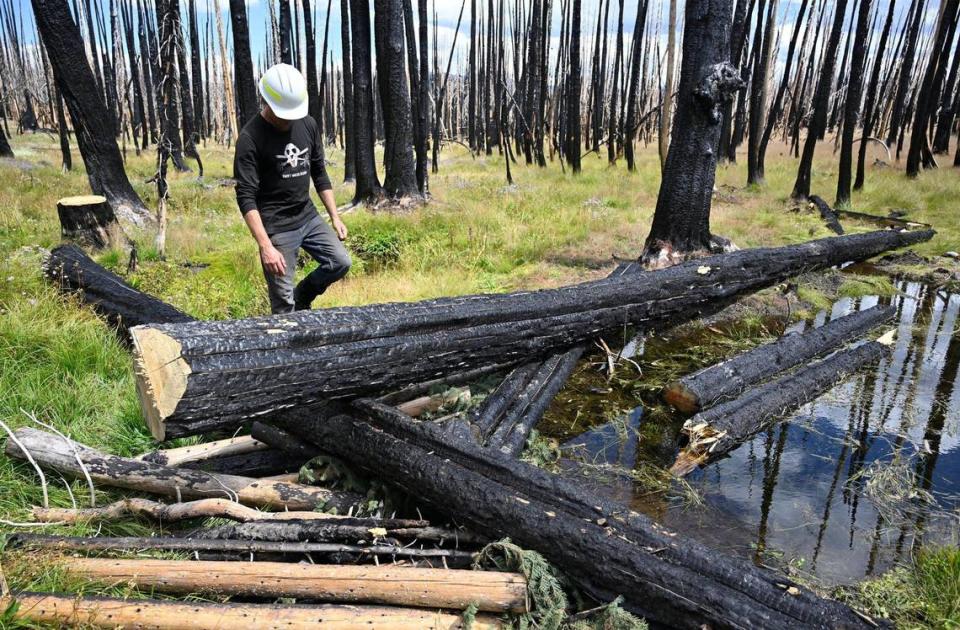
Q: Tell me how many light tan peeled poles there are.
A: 2